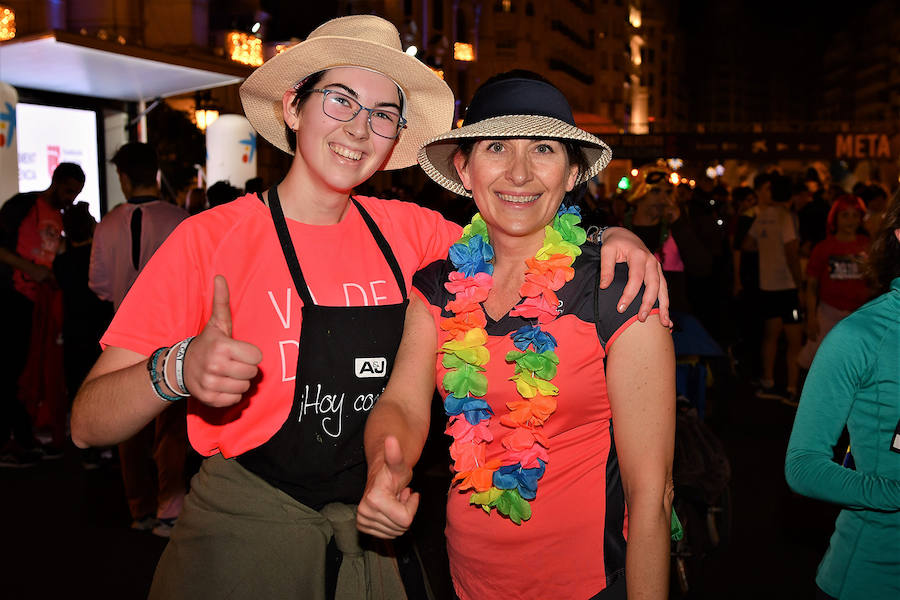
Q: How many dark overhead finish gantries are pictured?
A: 1